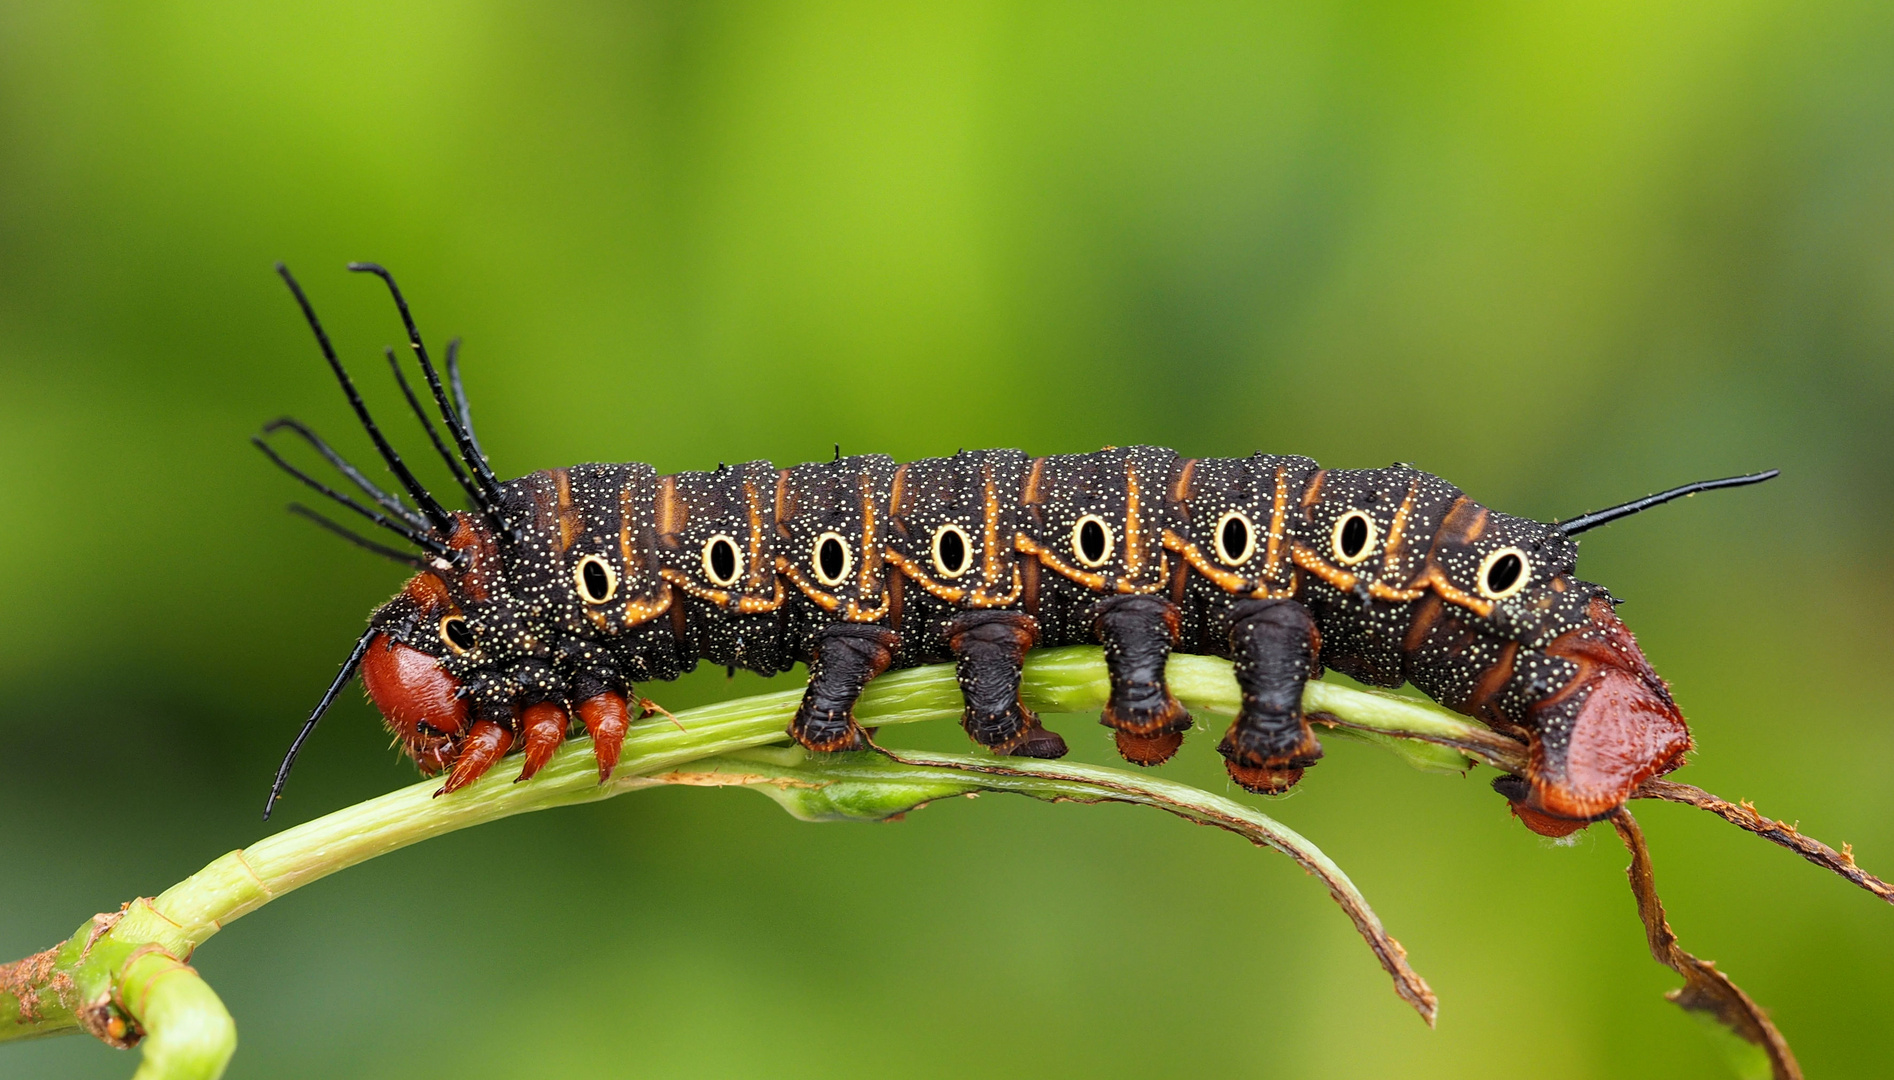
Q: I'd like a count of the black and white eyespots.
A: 9